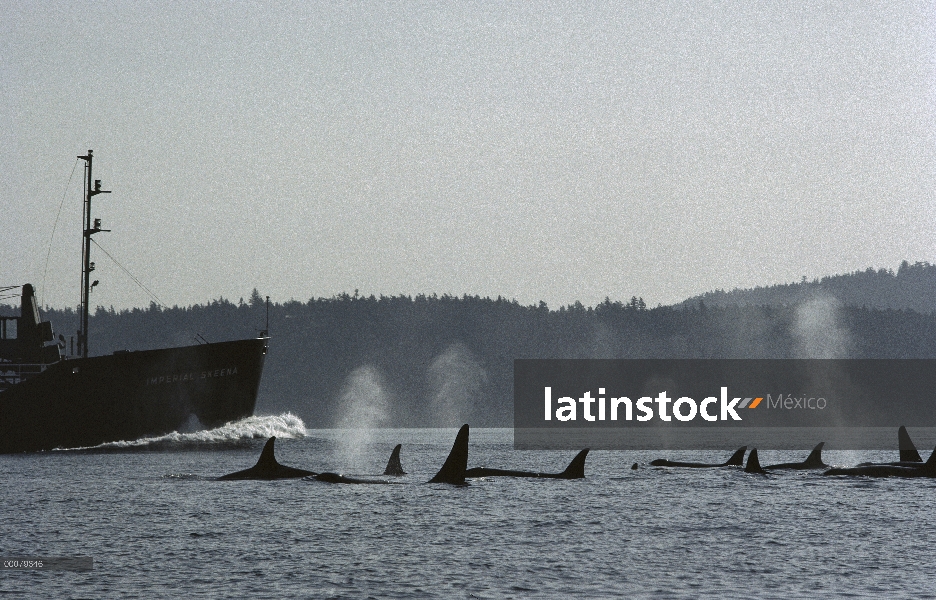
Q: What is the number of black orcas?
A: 9